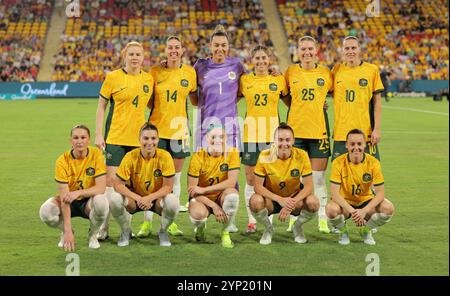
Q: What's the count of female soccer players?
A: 11